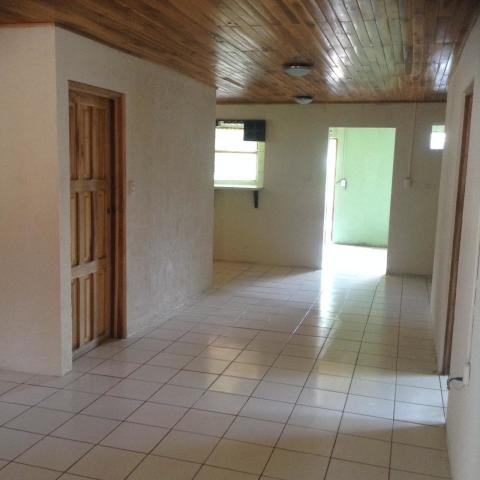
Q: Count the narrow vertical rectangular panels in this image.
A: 9